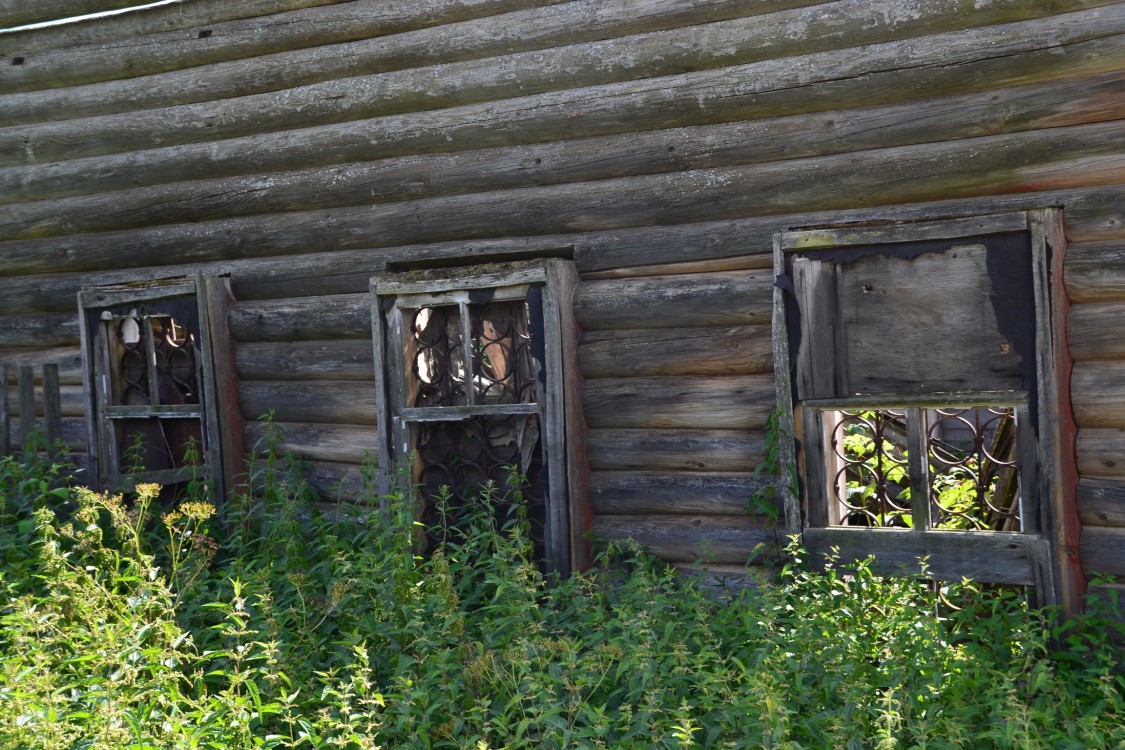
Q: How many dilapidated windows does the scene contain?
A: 3